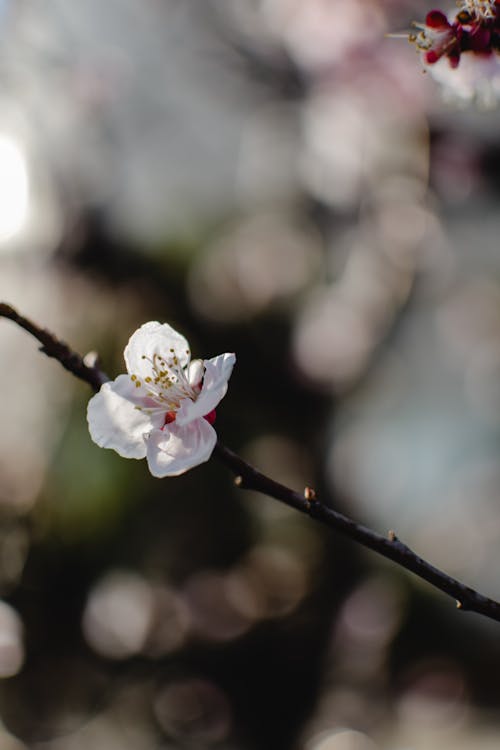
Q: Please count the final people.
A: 0